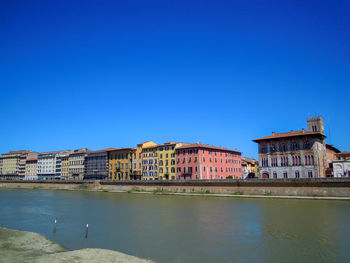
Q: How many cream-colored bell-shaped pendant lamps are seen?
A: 0